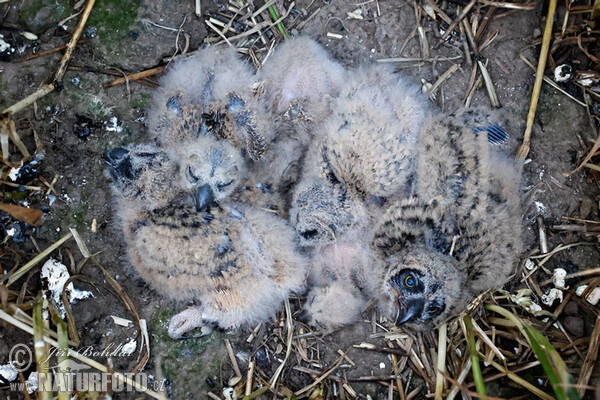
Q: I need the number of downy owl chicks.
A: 6